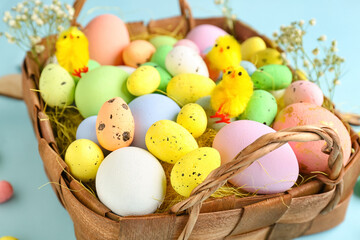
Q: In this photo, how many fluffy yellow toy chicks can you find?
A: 3